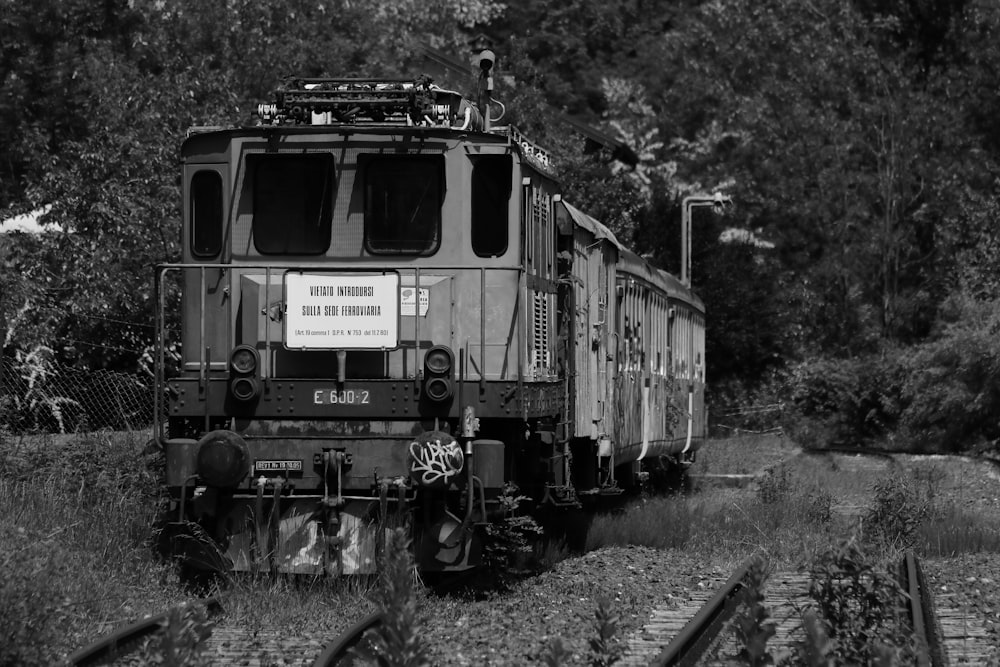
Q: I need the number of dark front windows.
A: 4